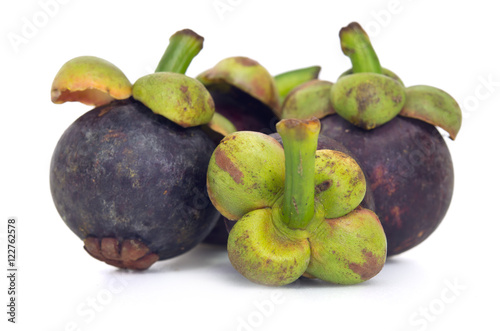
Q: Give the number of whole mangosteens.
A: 4